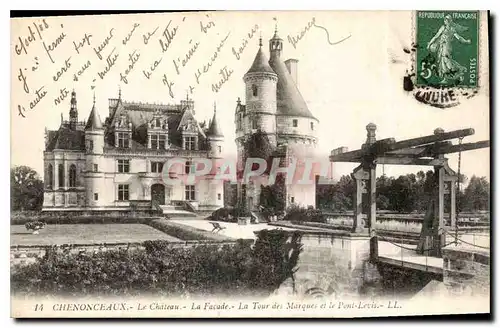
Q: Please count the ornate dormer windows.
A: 3